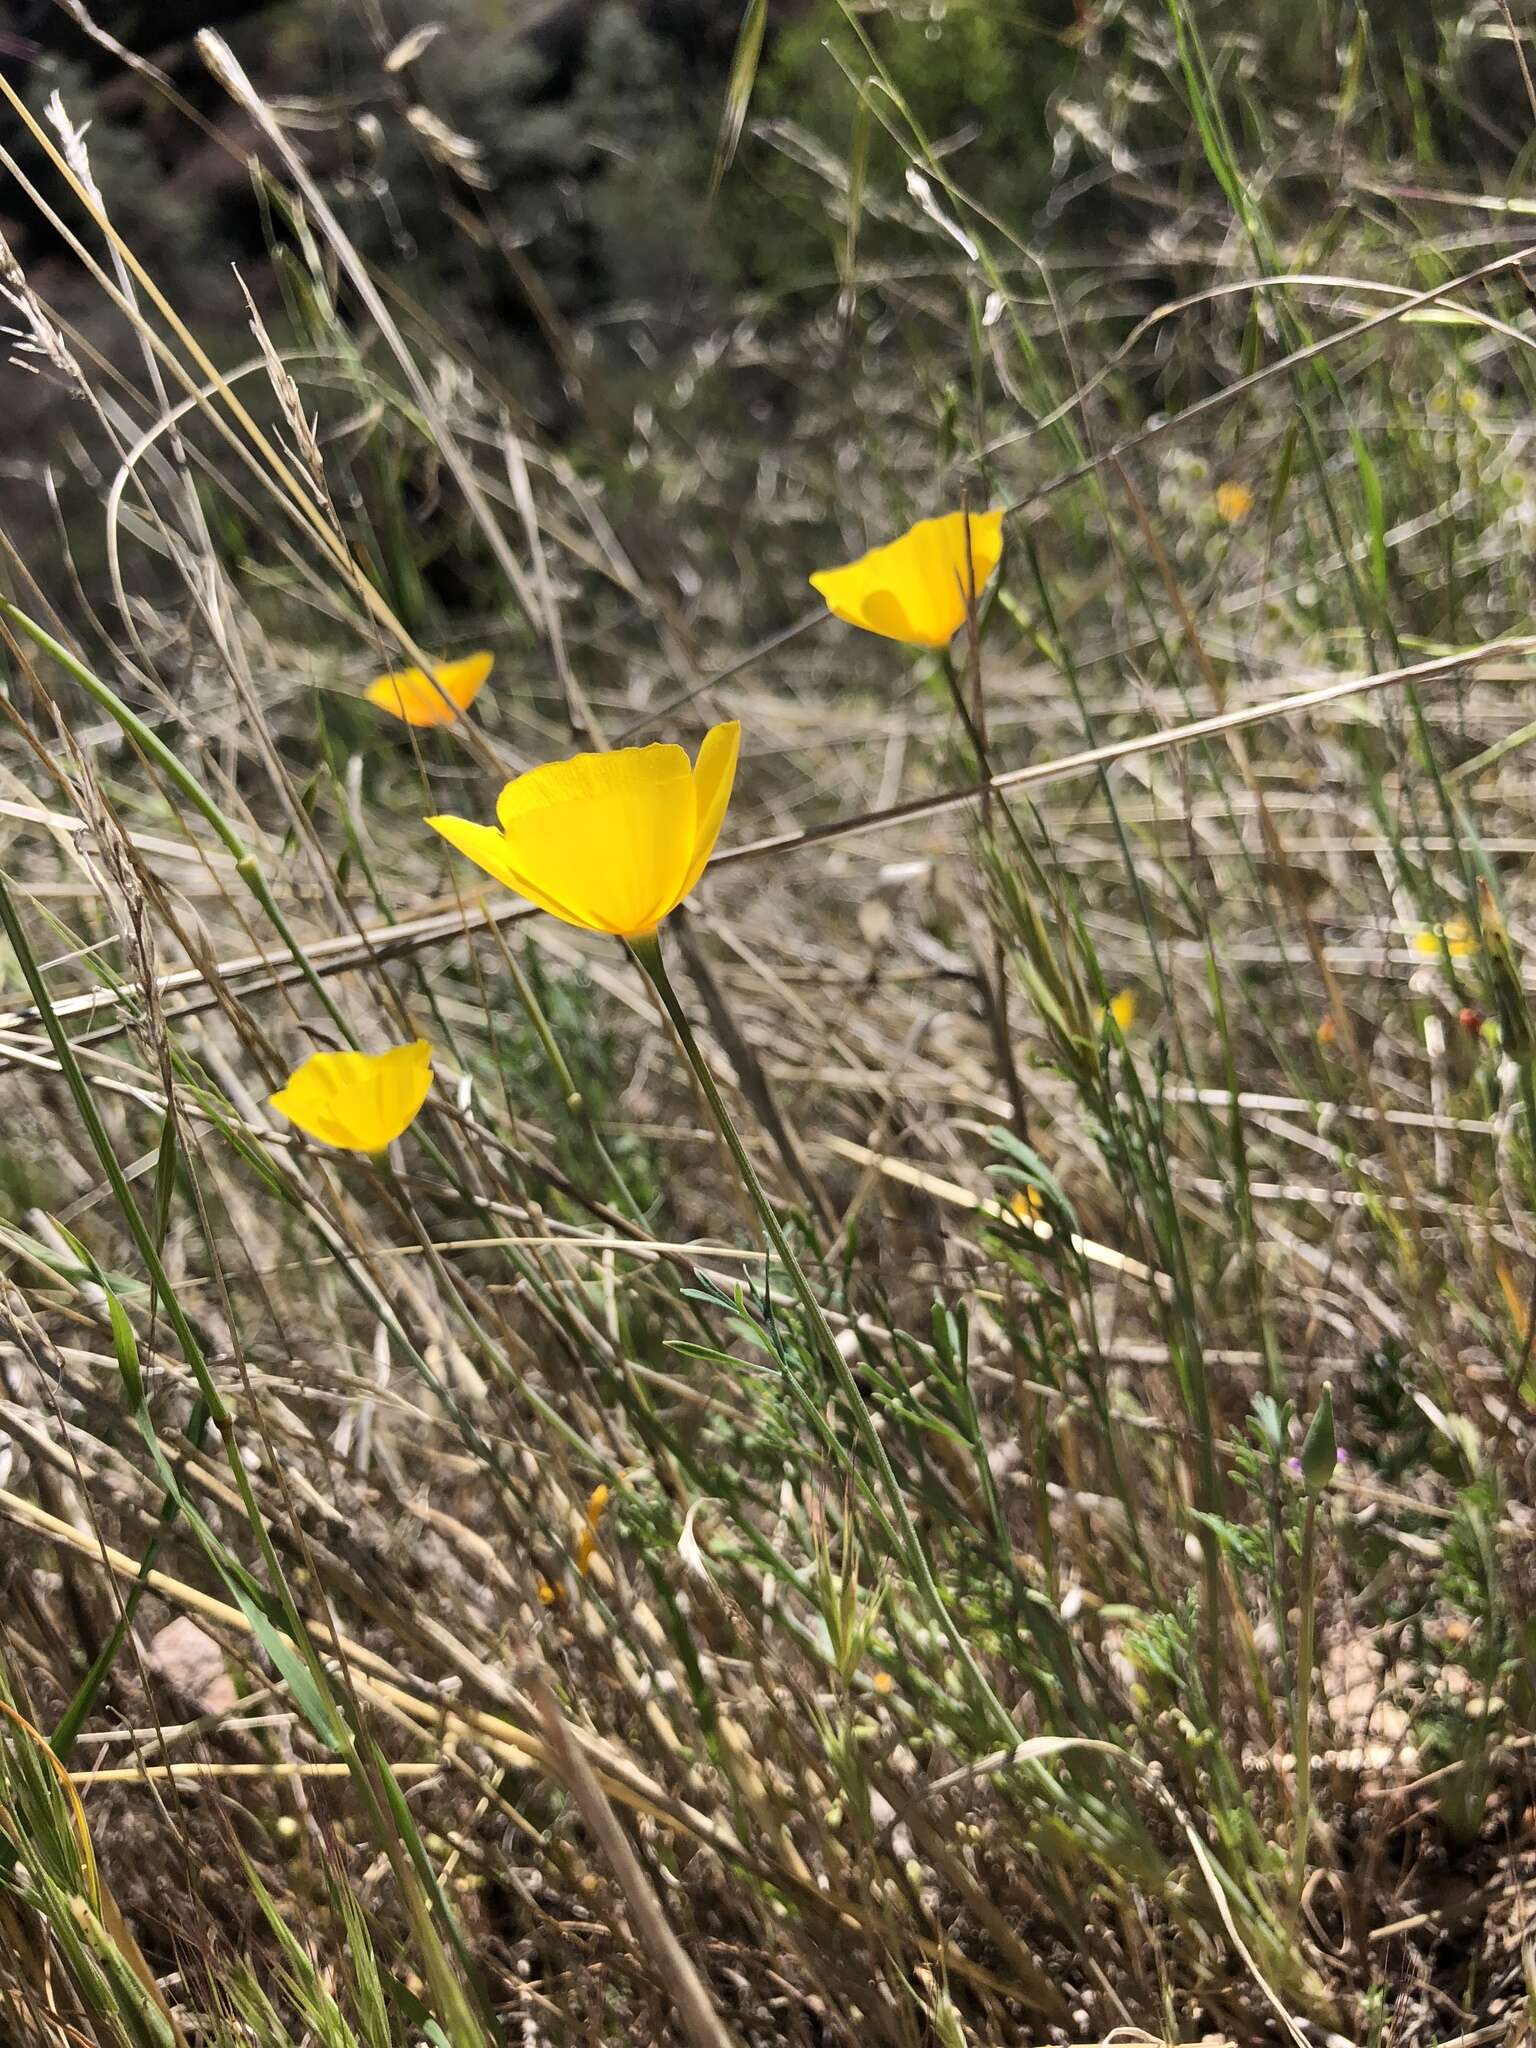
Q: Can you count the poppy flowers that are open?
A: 4